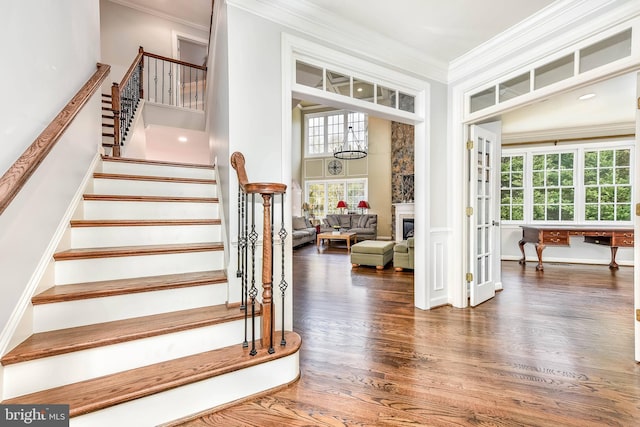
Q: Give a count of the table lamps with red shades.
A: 2